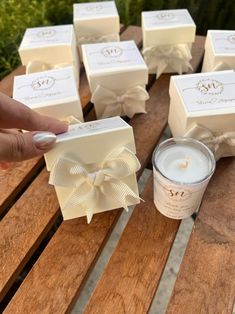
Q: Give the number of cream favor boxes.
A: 8